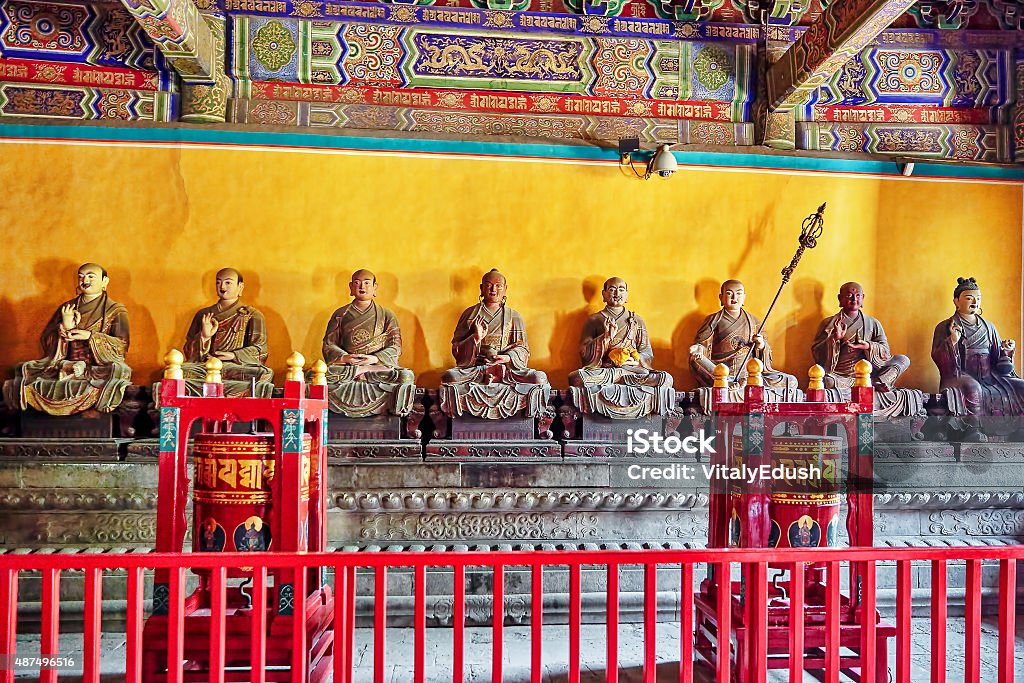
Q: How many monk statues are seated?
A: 8